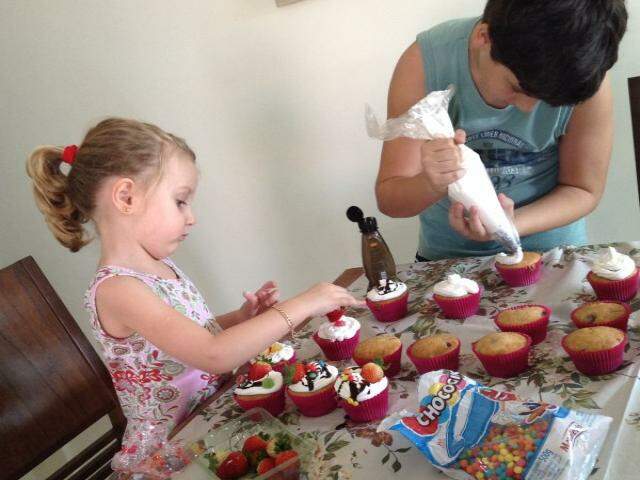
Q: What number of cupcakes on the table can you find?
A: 15